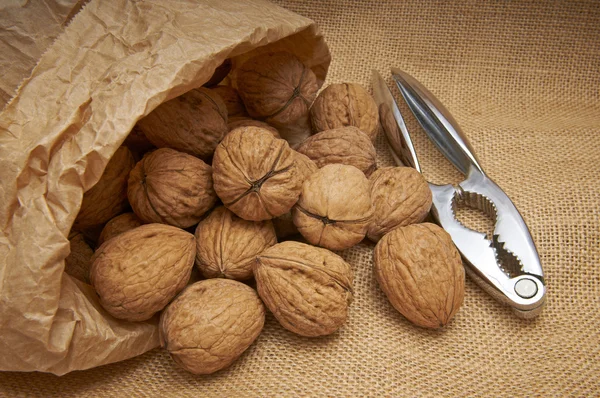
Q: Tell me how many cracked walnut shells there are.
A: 0